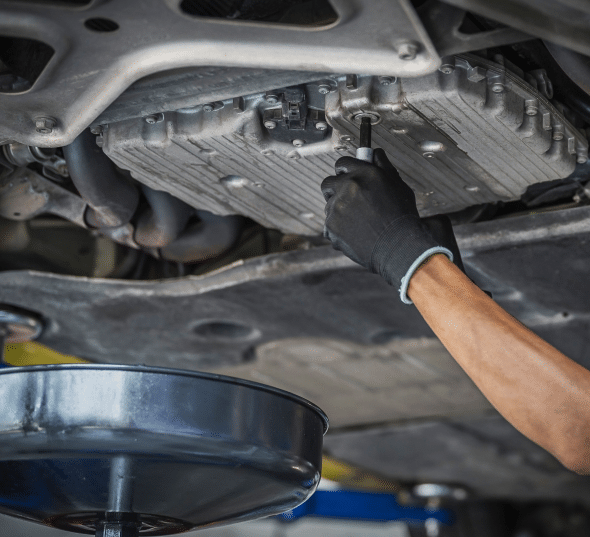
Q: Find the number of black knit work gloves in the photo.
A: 1